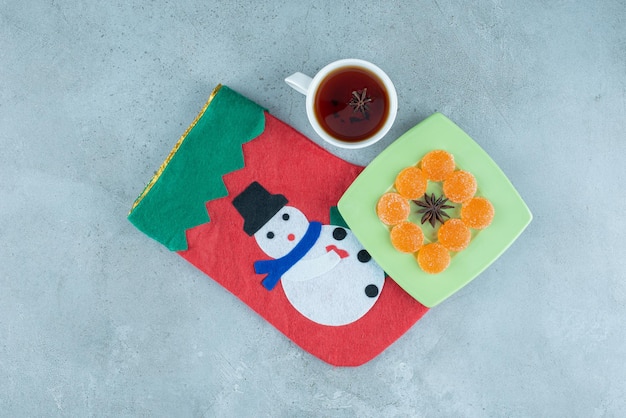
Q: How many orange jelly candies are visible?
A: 8